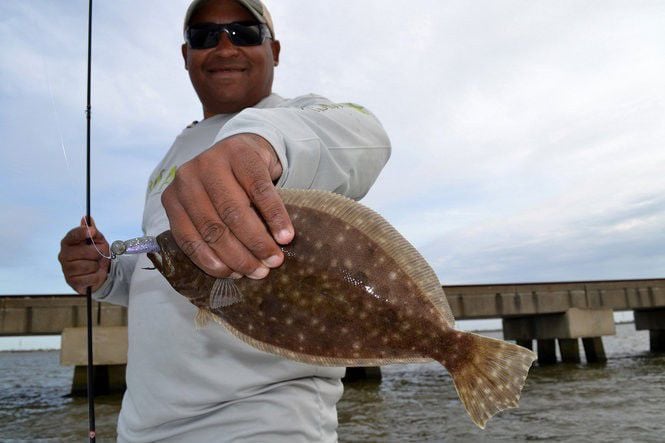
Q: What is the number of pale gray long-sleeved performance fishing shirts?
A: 1